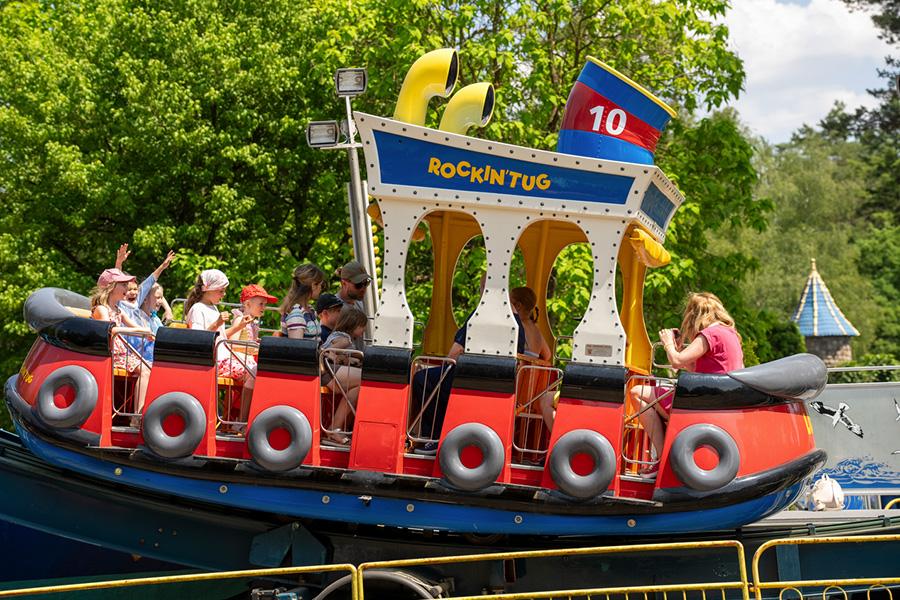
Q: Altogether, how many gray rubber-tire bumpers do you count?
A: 6